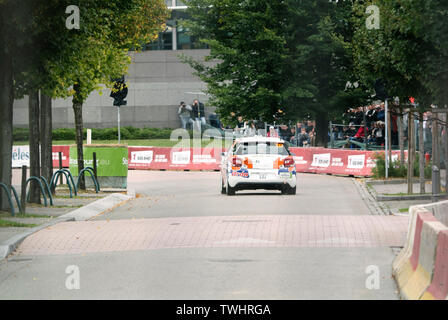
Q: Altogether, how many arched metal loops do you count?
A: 8